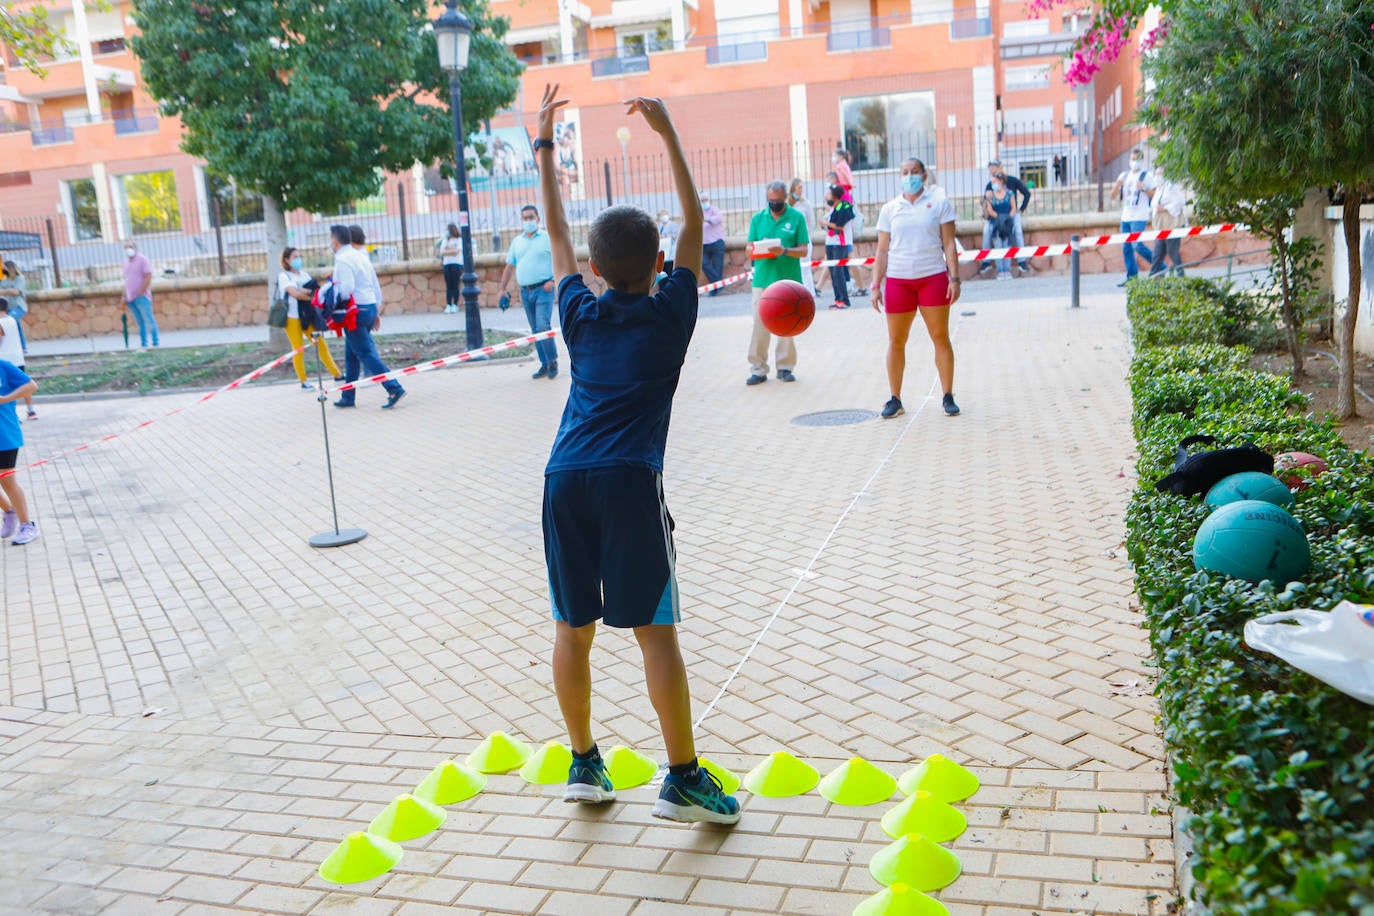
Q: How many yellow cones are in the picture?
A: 13